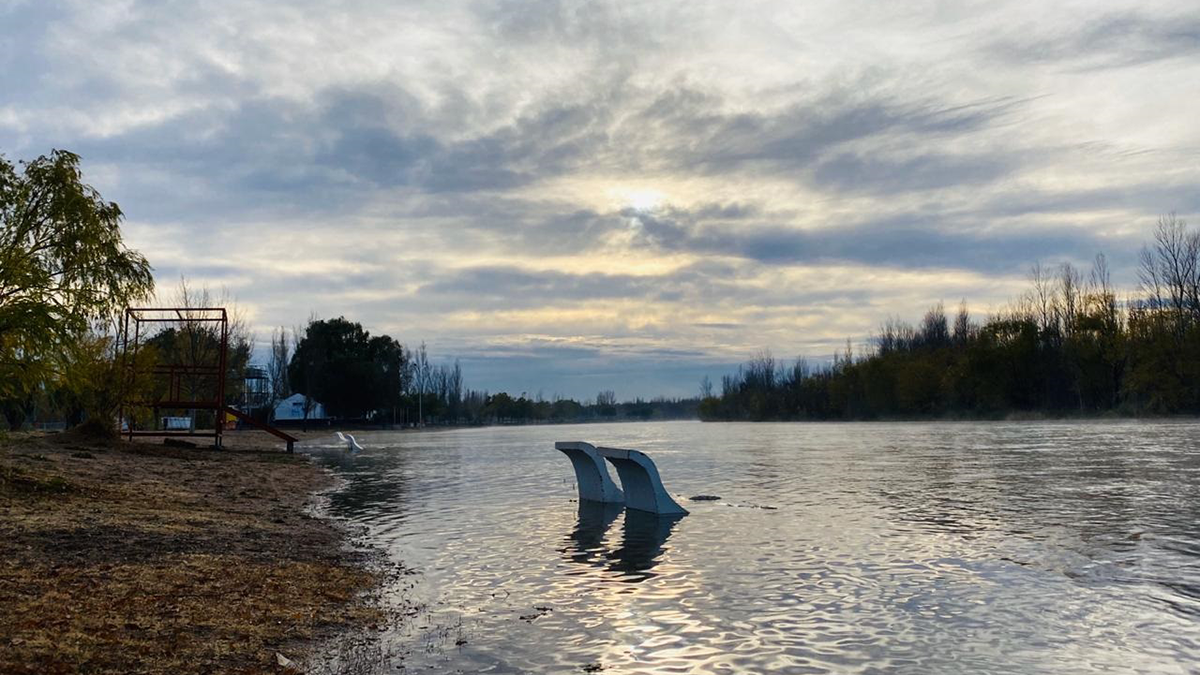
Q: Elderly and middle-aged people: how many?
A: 0